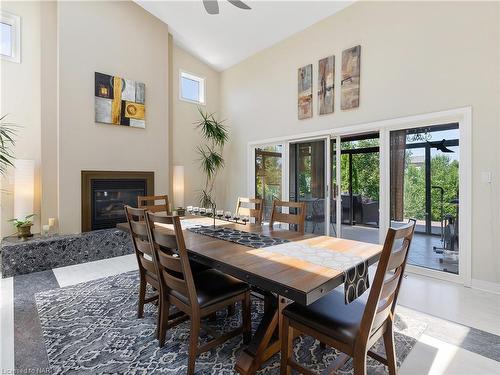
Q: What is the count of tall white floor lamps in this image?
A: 2